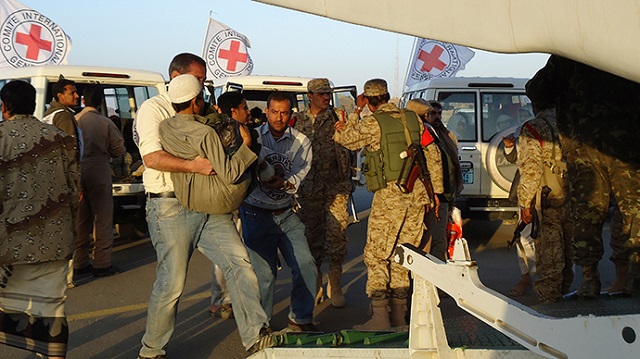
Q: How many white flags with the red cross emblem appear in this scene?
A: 3